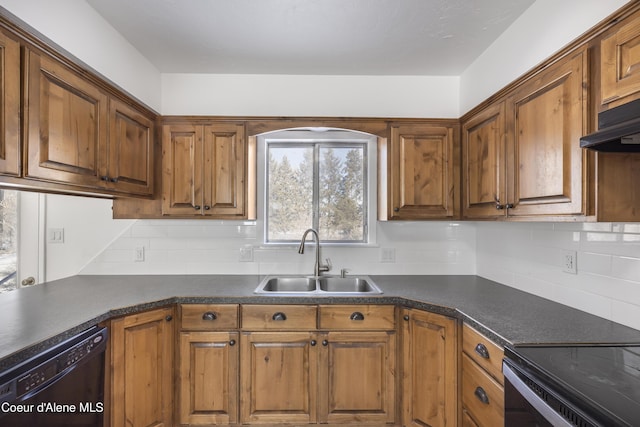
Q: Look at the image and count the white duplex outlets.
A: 2